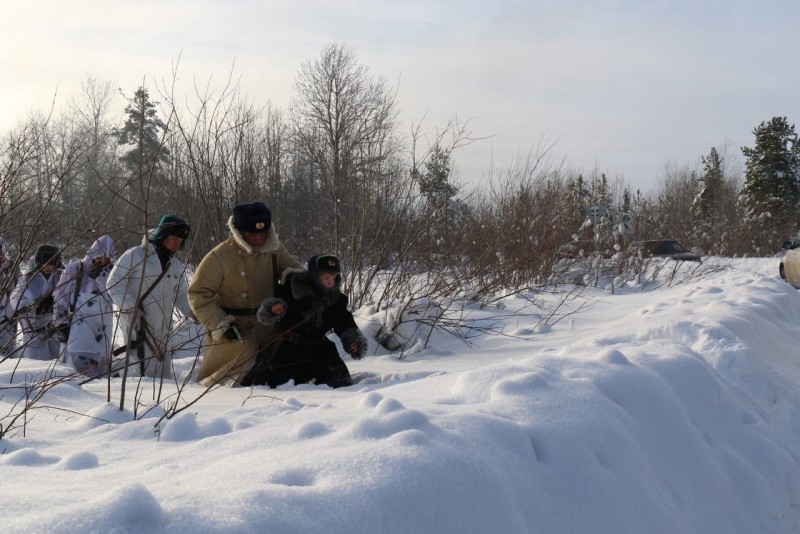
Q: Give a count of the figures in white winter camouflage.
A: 4